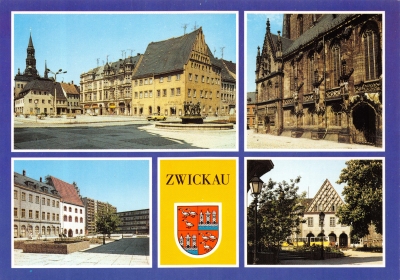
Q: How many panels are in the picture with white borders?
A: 5